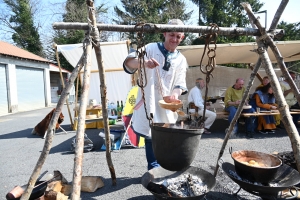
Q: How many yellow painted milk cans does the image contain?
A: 0